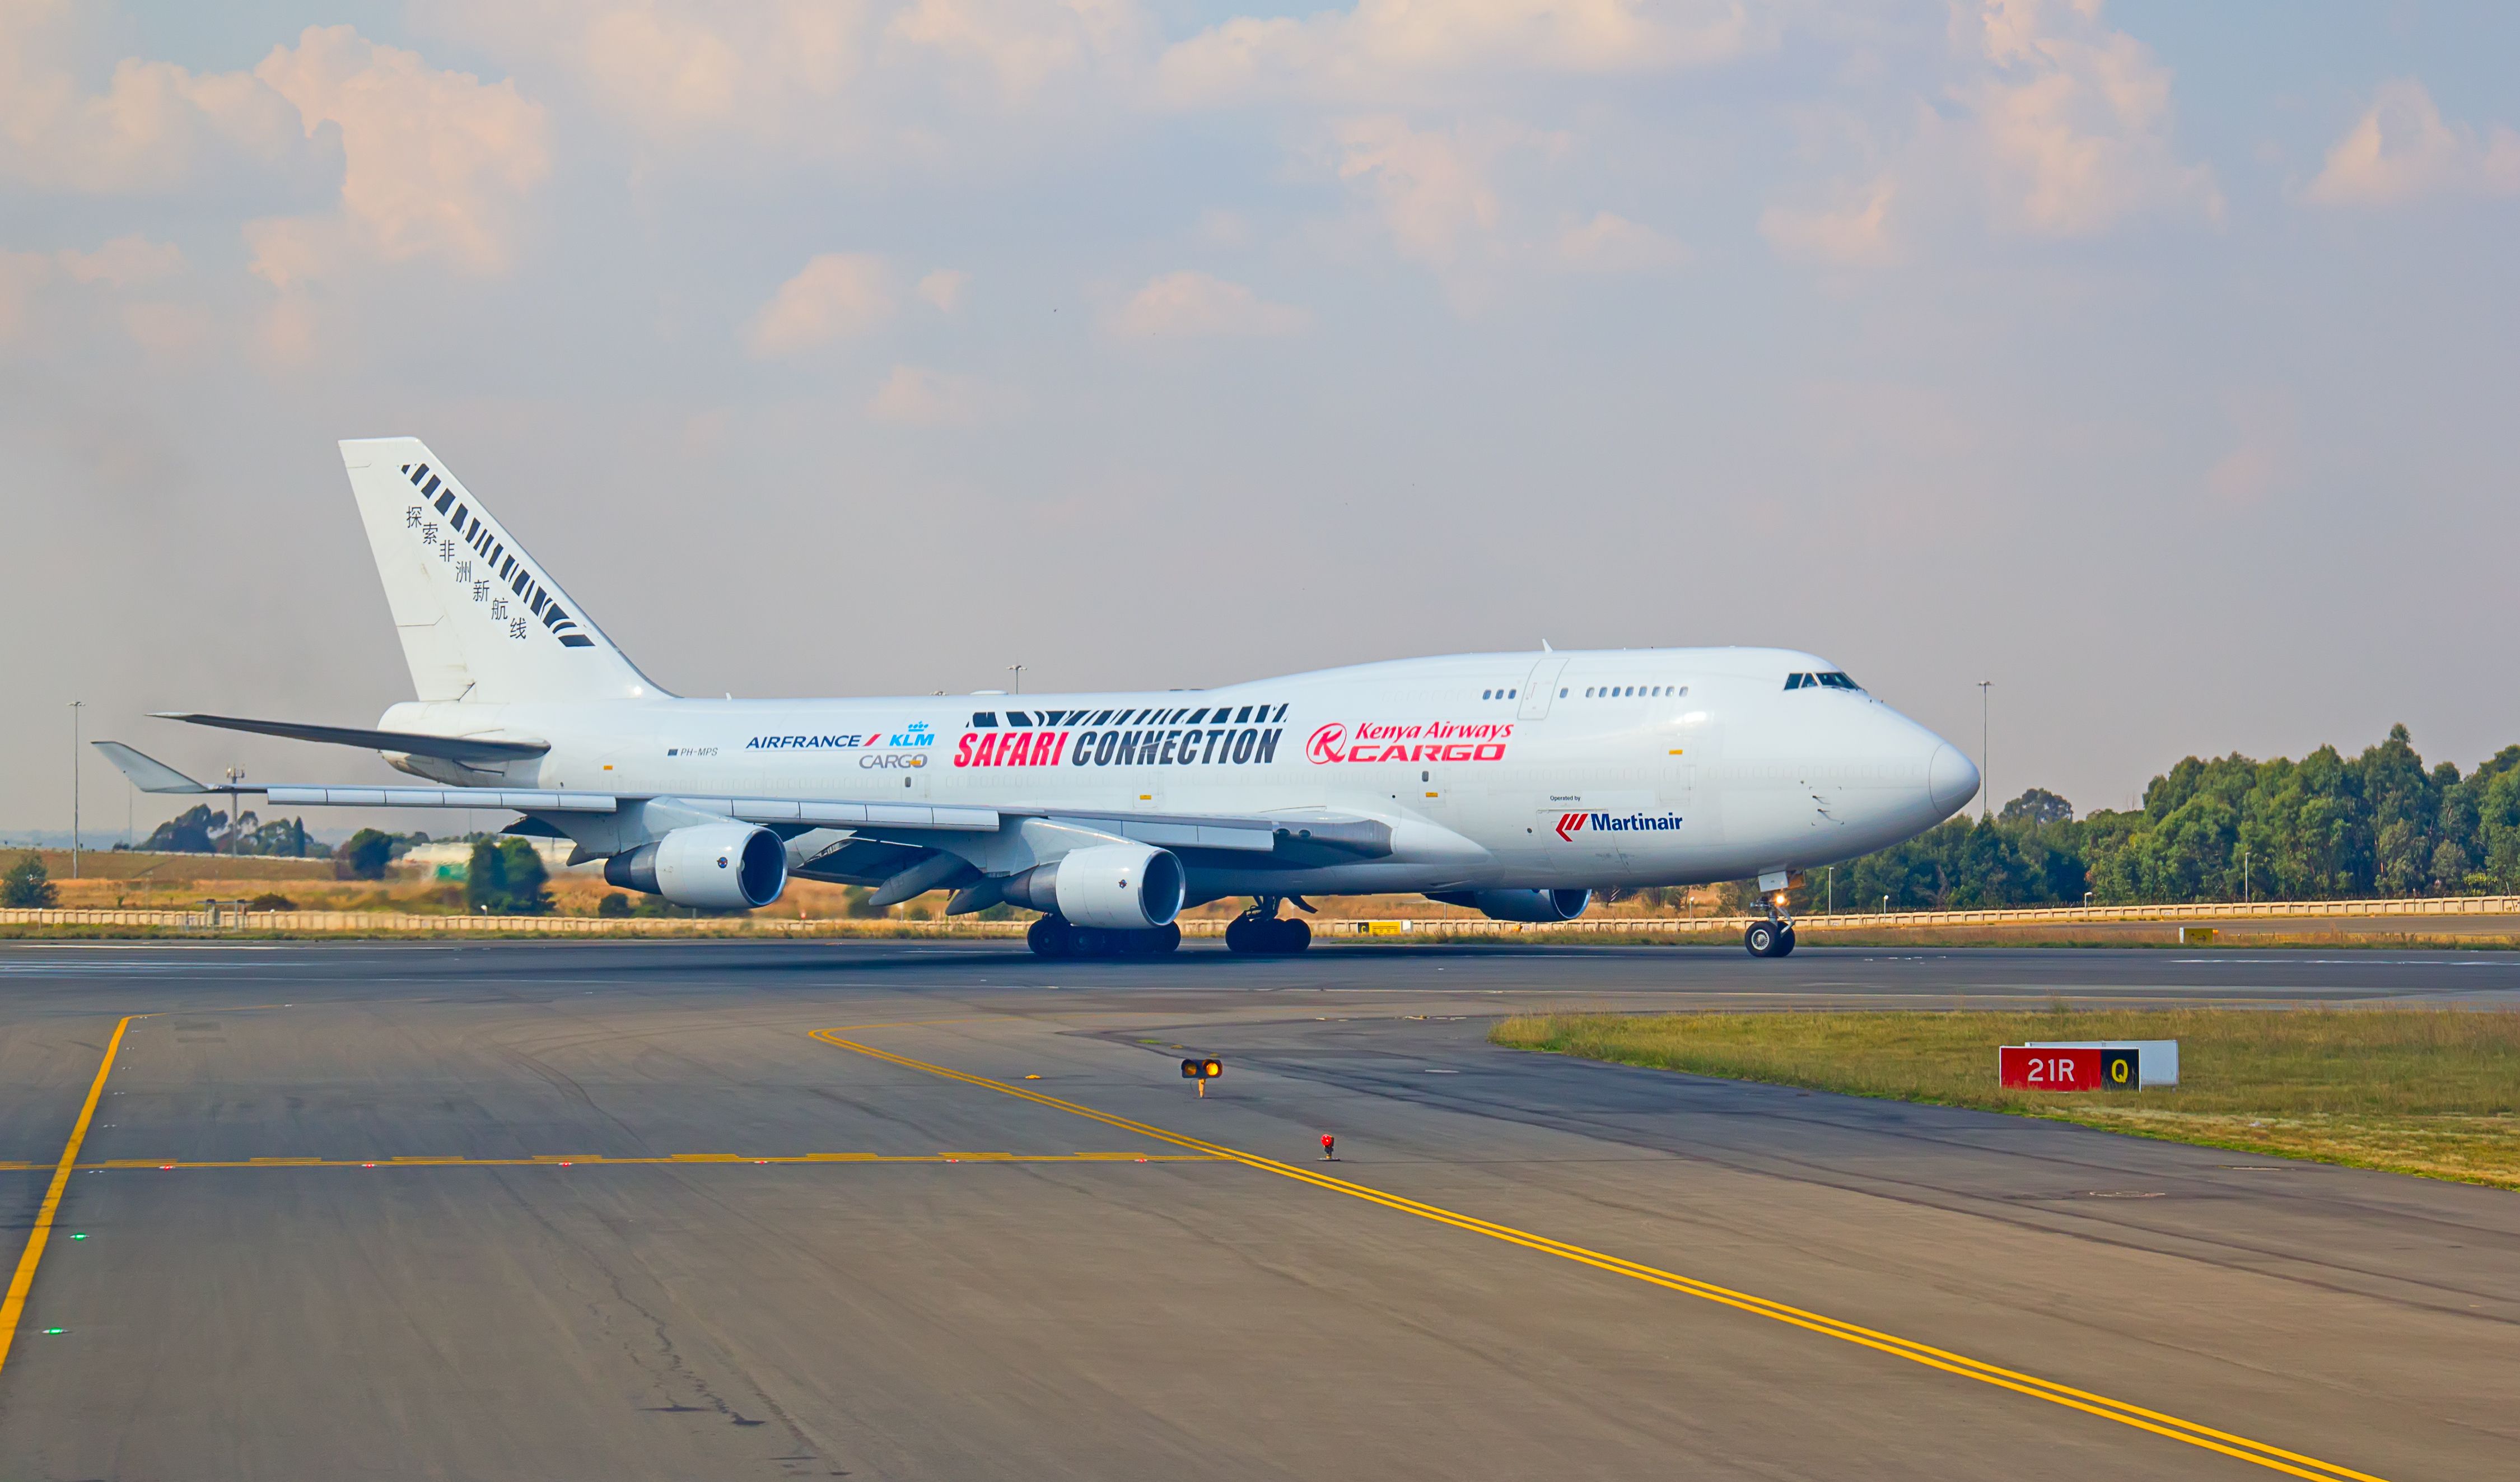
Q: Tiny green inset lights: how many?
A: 2